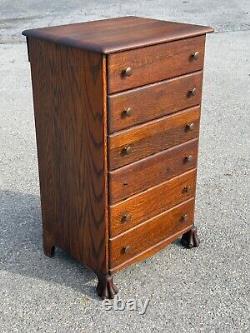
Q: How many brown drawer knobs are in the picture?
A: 11